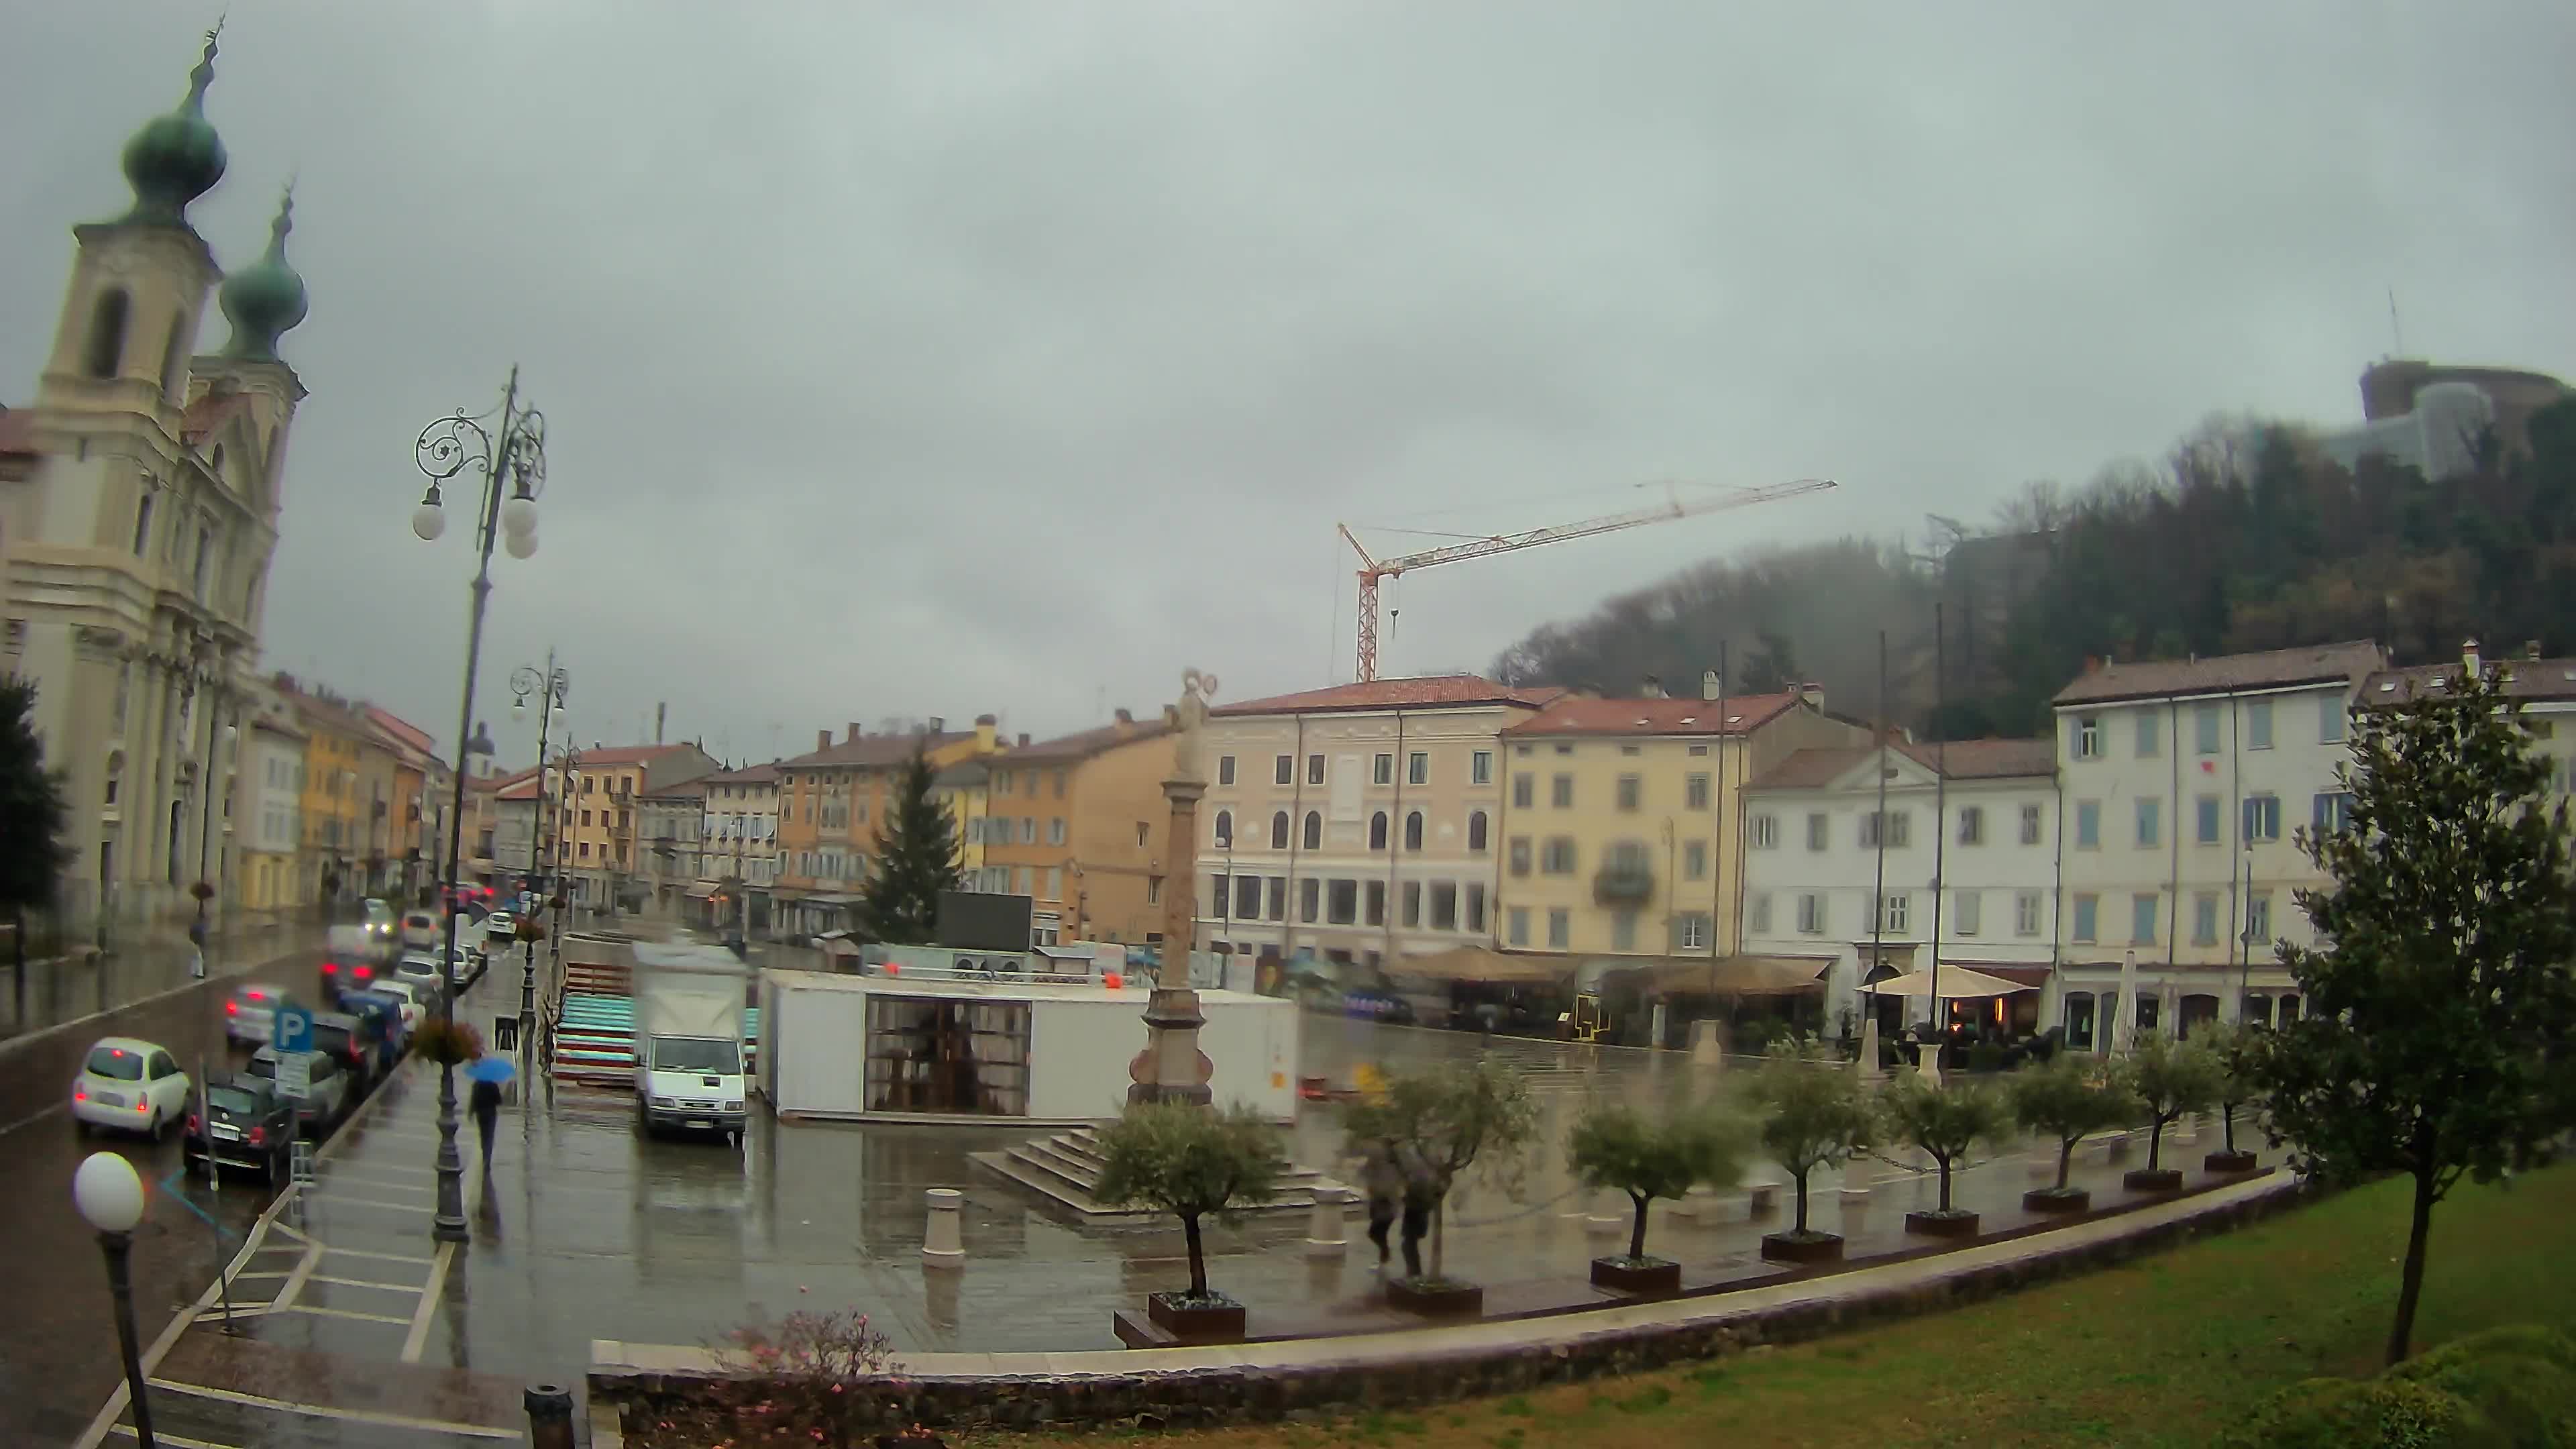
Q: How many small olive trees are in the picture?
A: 8